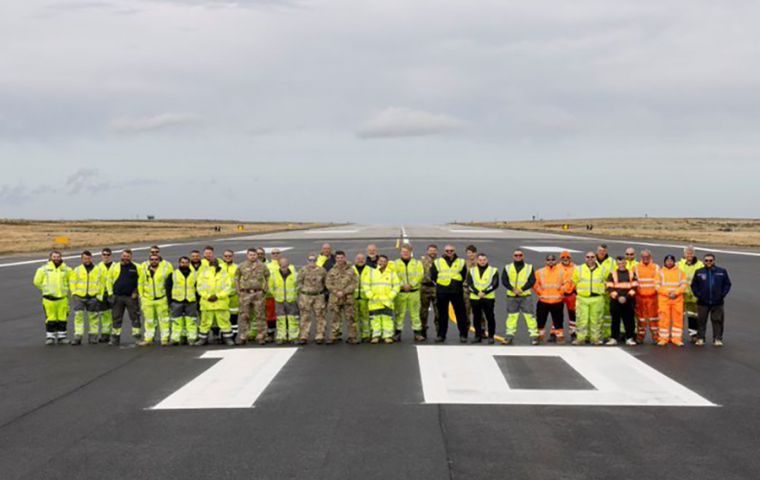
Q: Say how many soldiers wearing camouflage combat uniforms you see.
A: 5